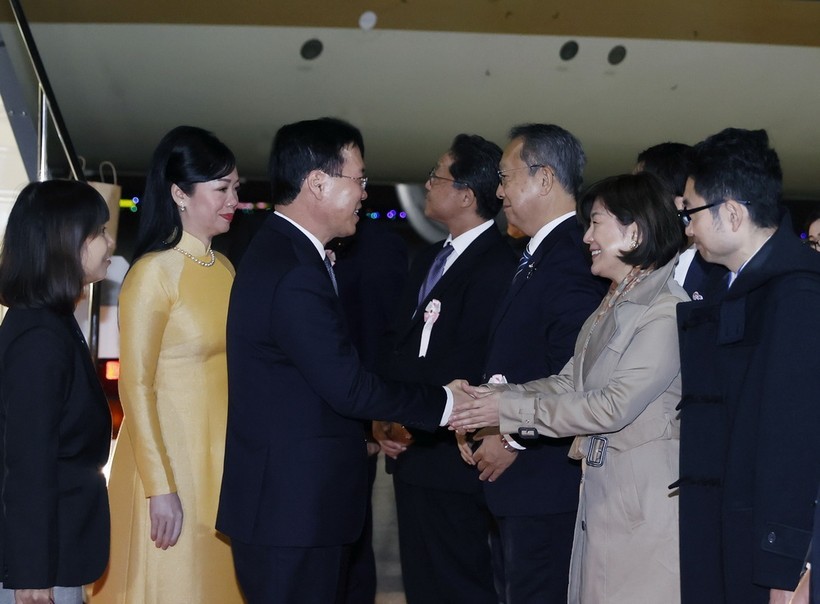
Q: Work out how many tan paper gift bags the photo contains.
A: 1